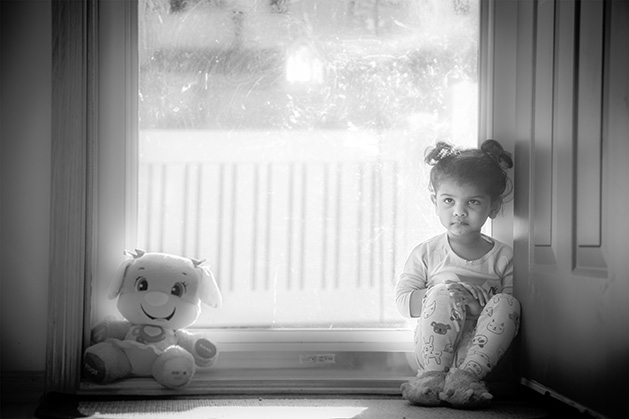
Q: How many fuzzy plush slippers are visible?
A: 2